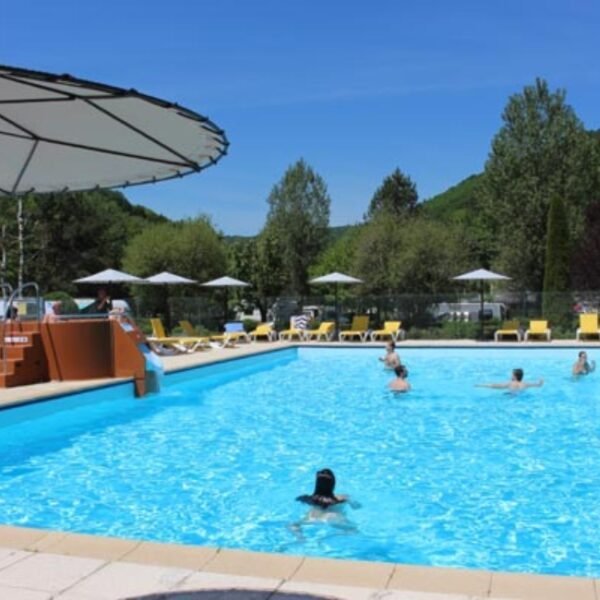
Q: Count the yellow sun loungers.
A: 11